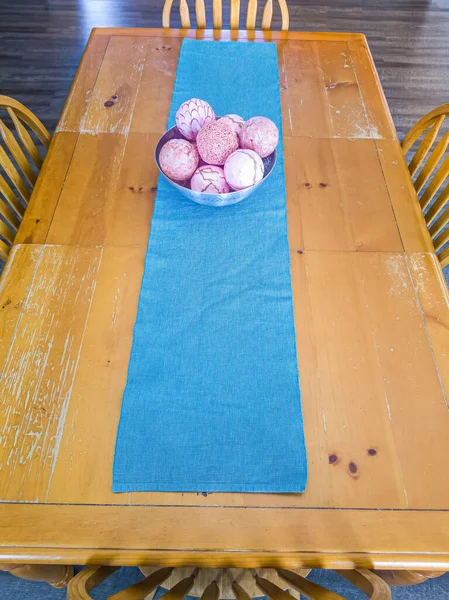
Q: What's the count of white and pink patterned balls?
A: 7